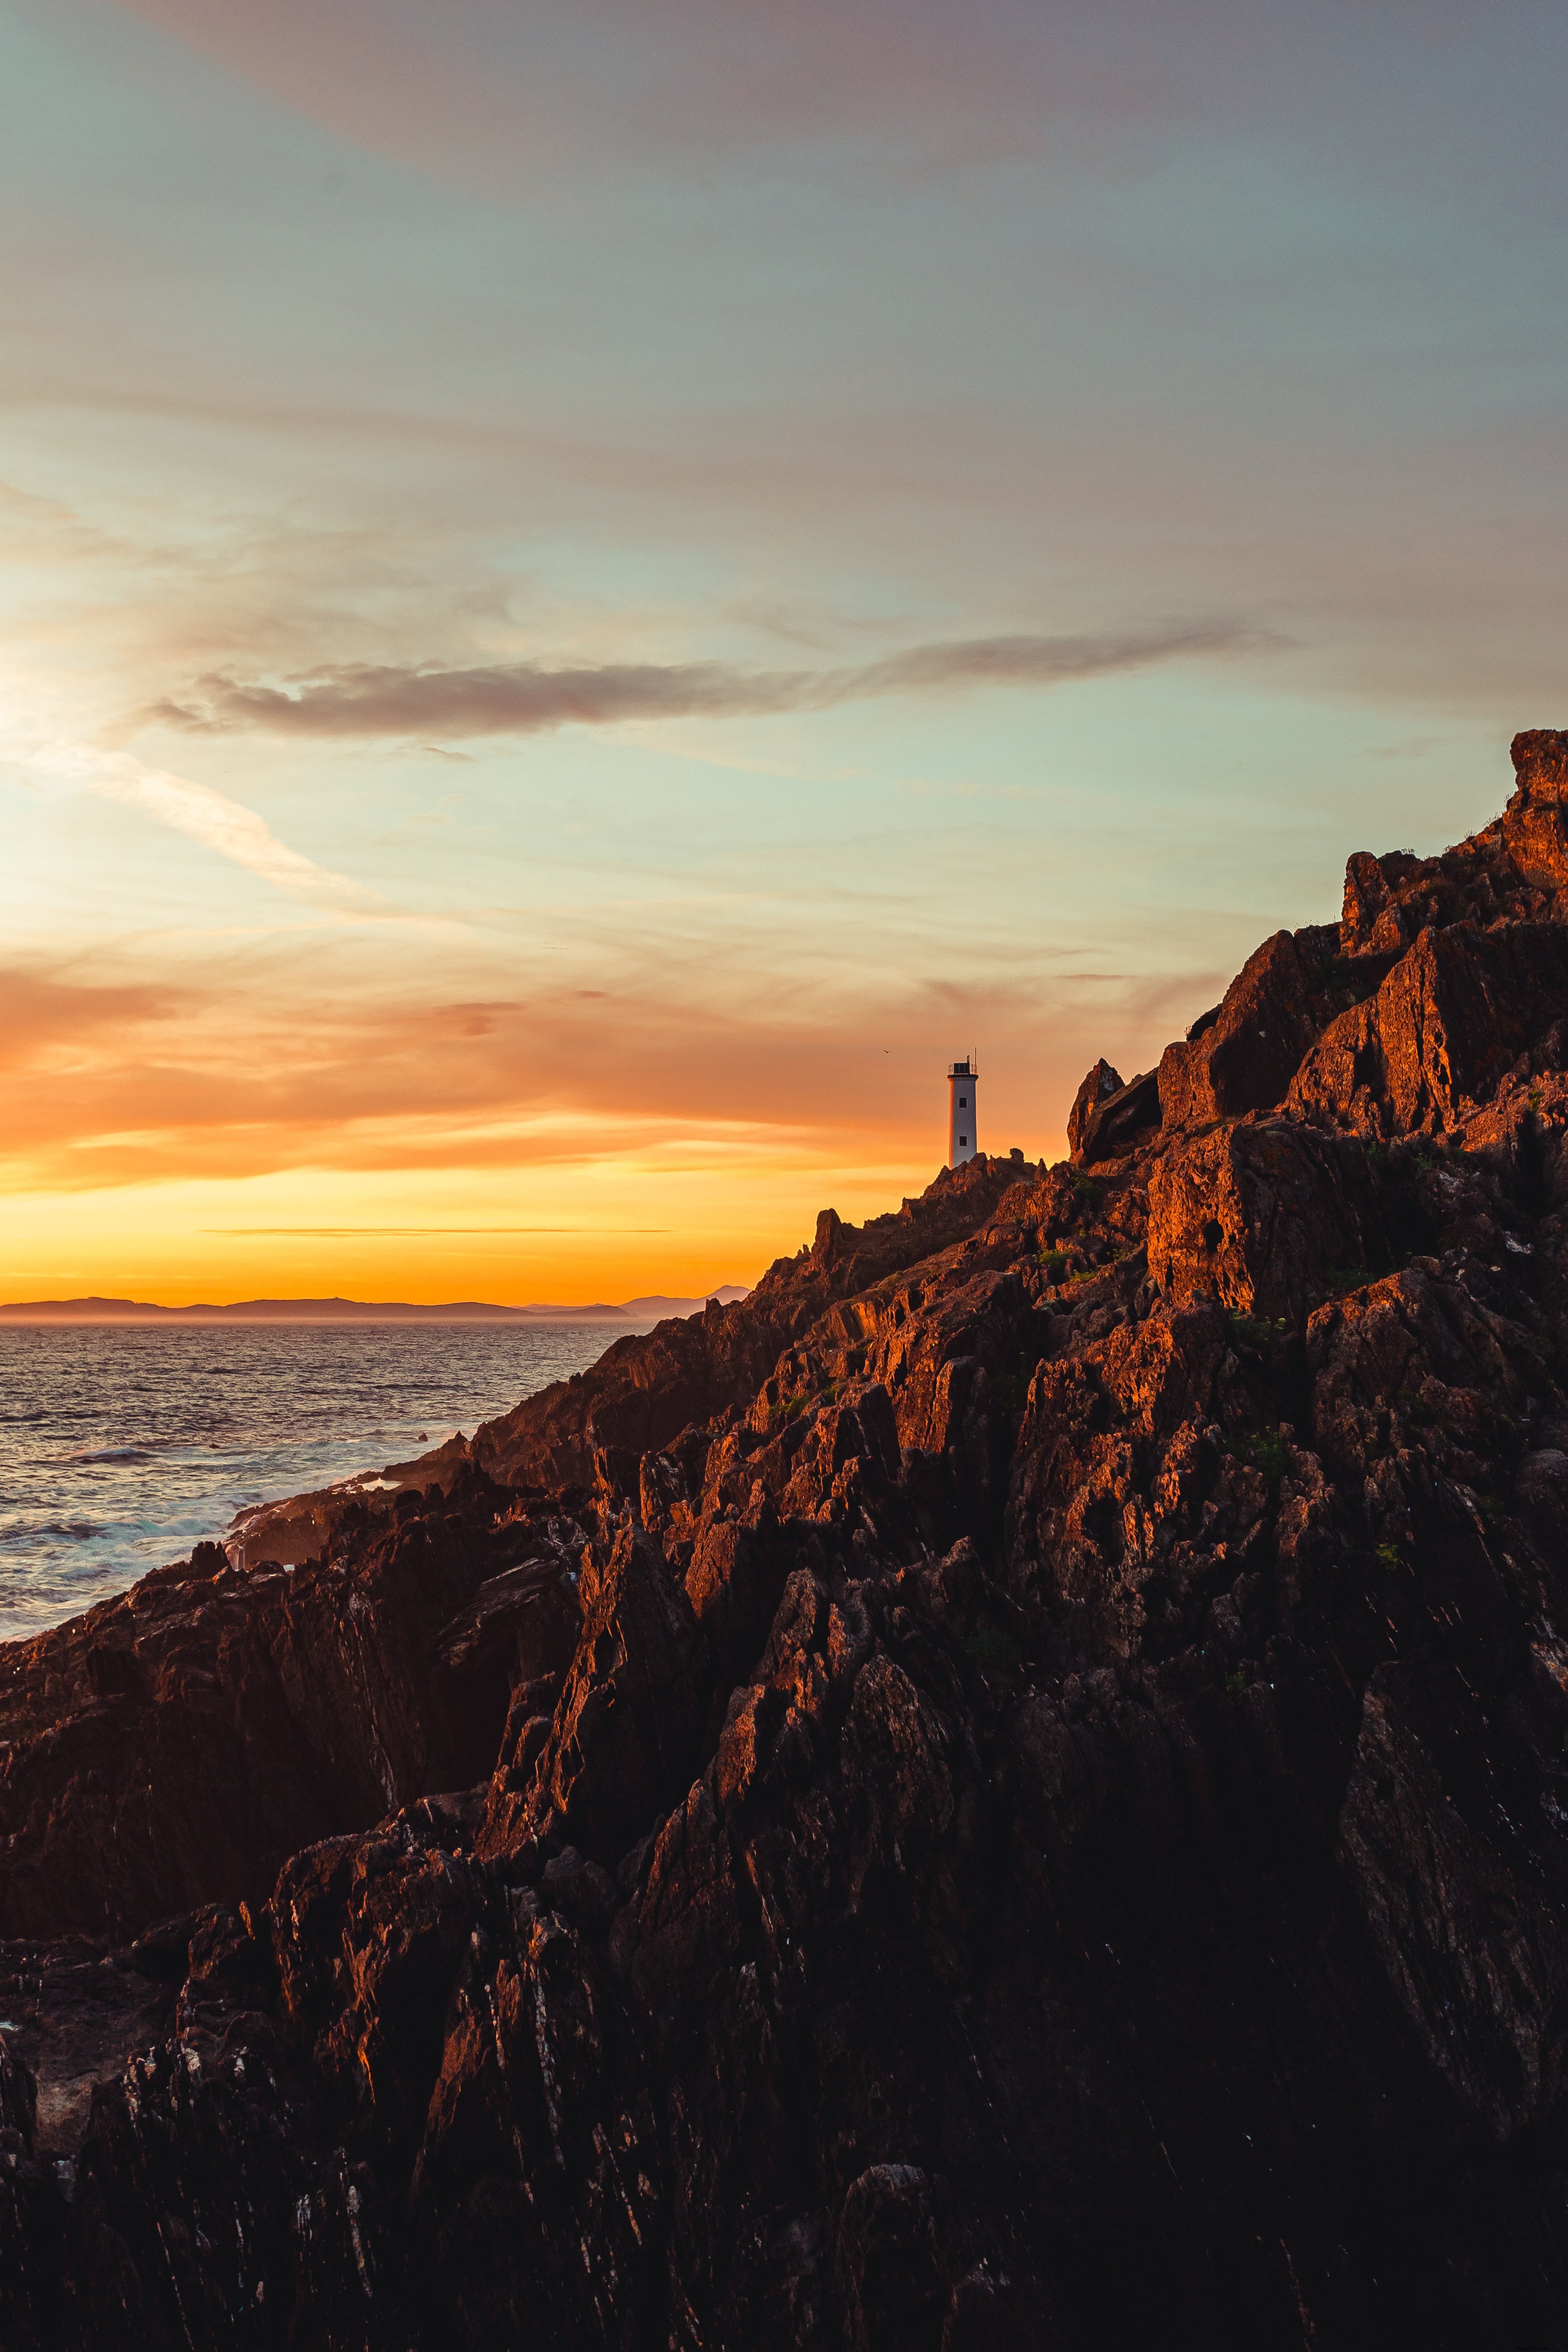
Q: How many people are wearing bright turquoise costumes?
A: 0